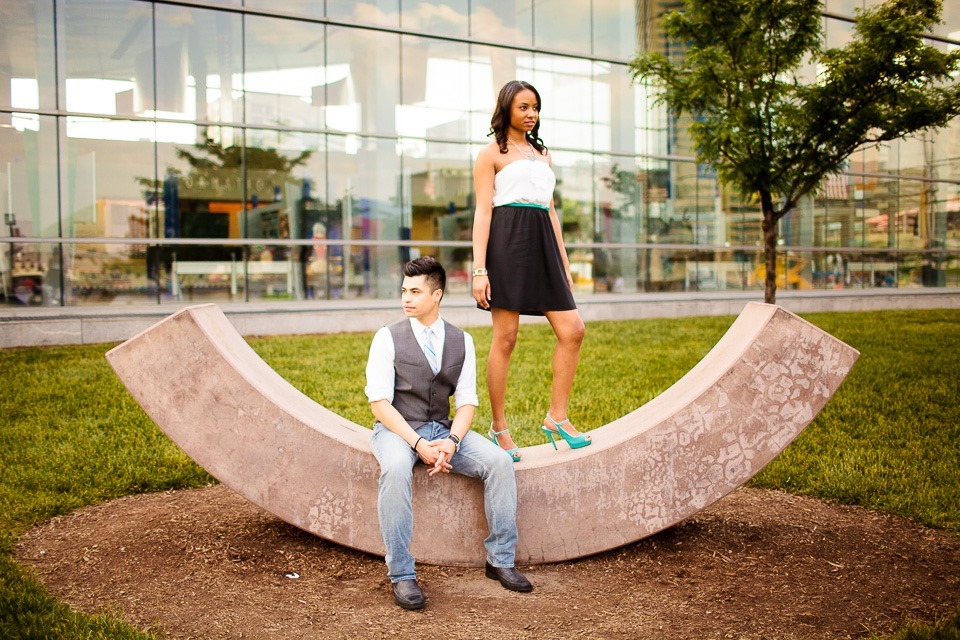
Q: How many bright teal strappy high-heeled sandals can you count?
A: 2